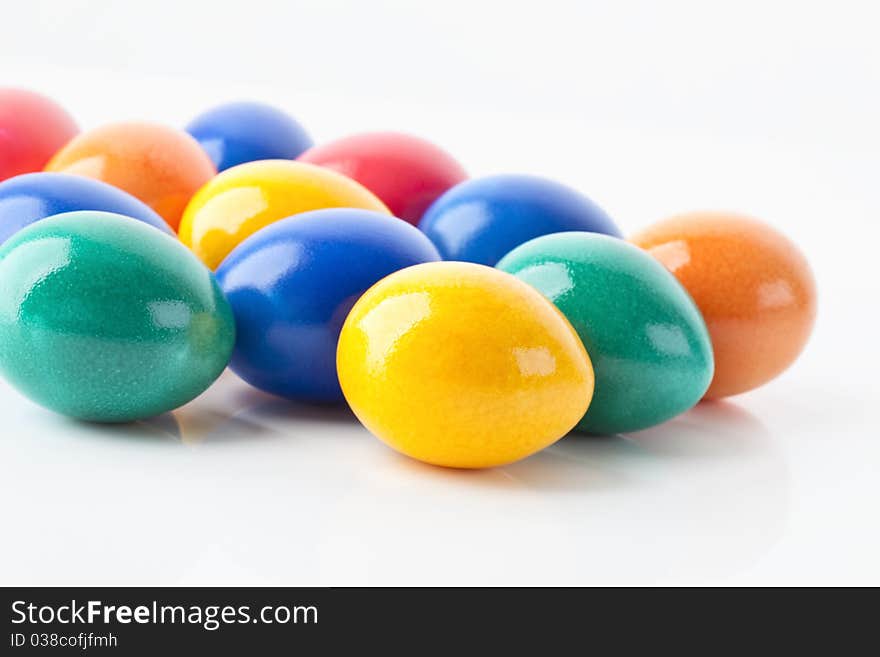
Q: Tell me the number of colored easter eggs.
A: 12